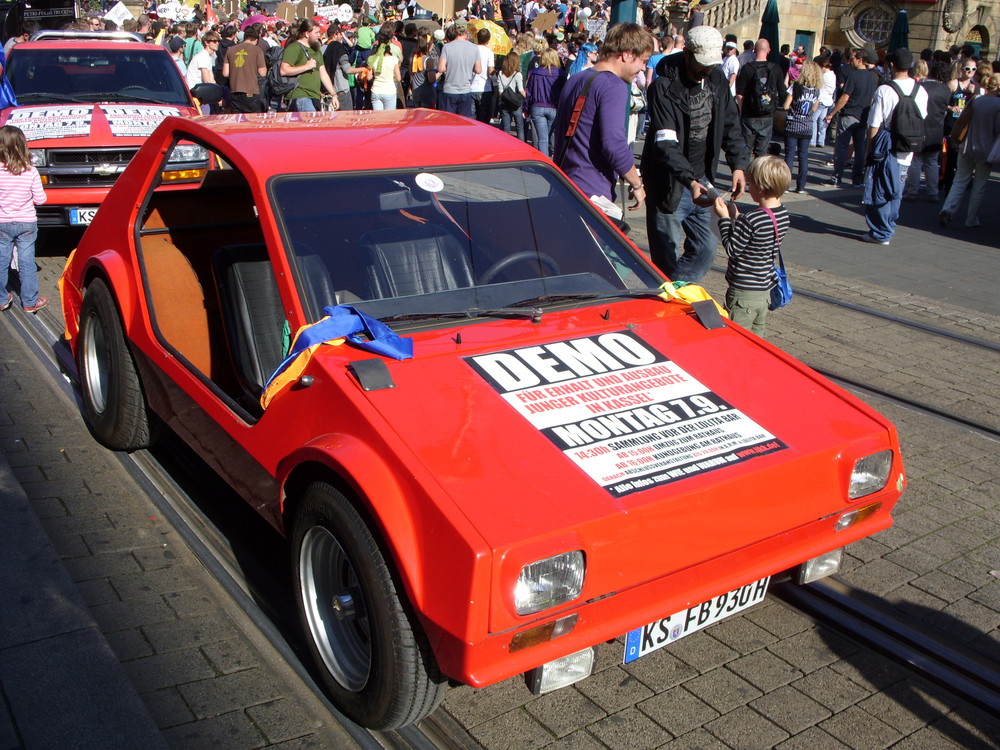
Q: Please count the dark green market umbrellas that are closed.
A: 2